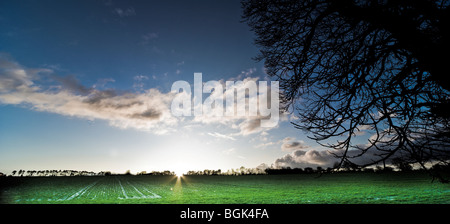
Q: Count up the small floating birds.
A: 0